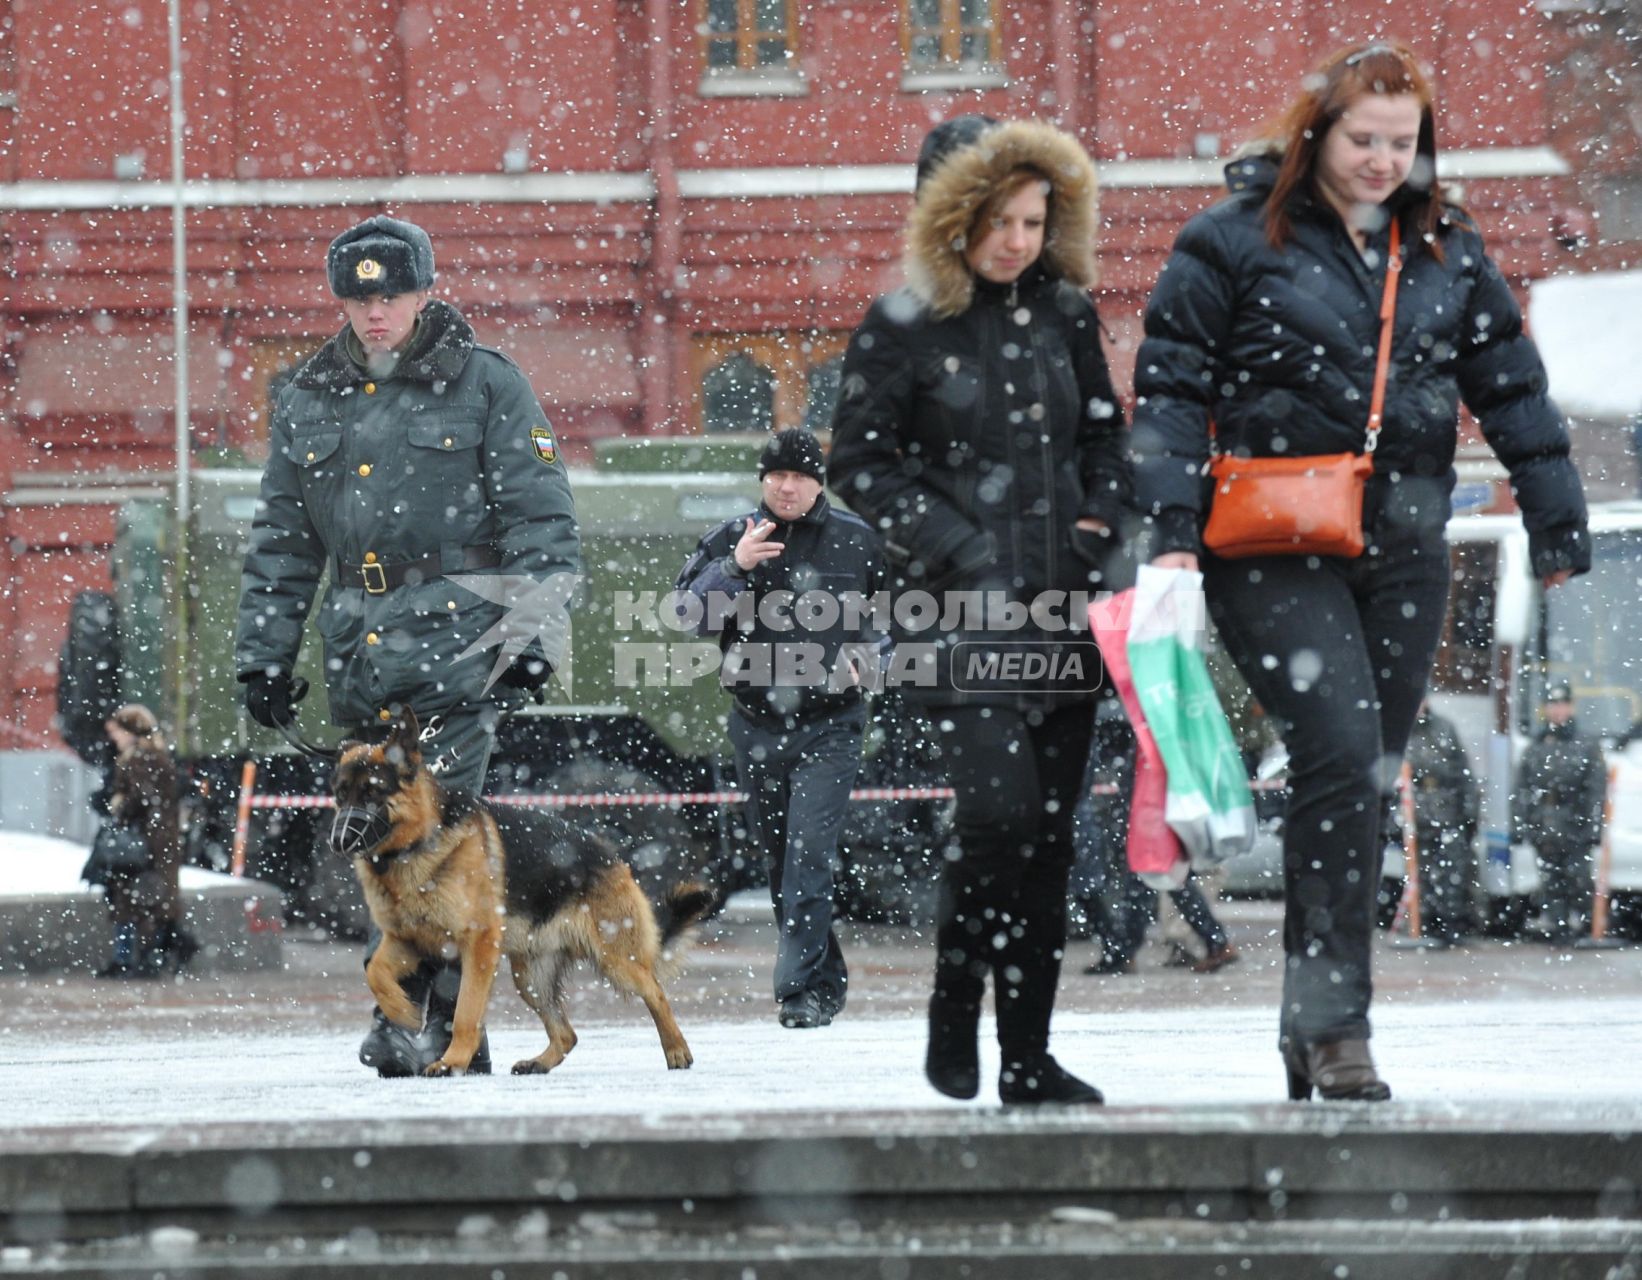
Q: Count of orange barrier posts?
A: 3